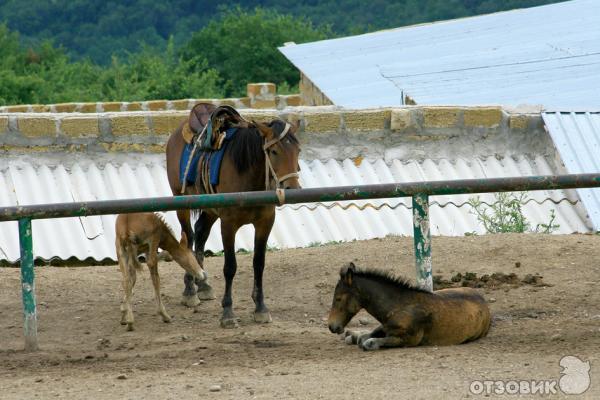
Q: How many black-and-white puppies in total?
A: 0